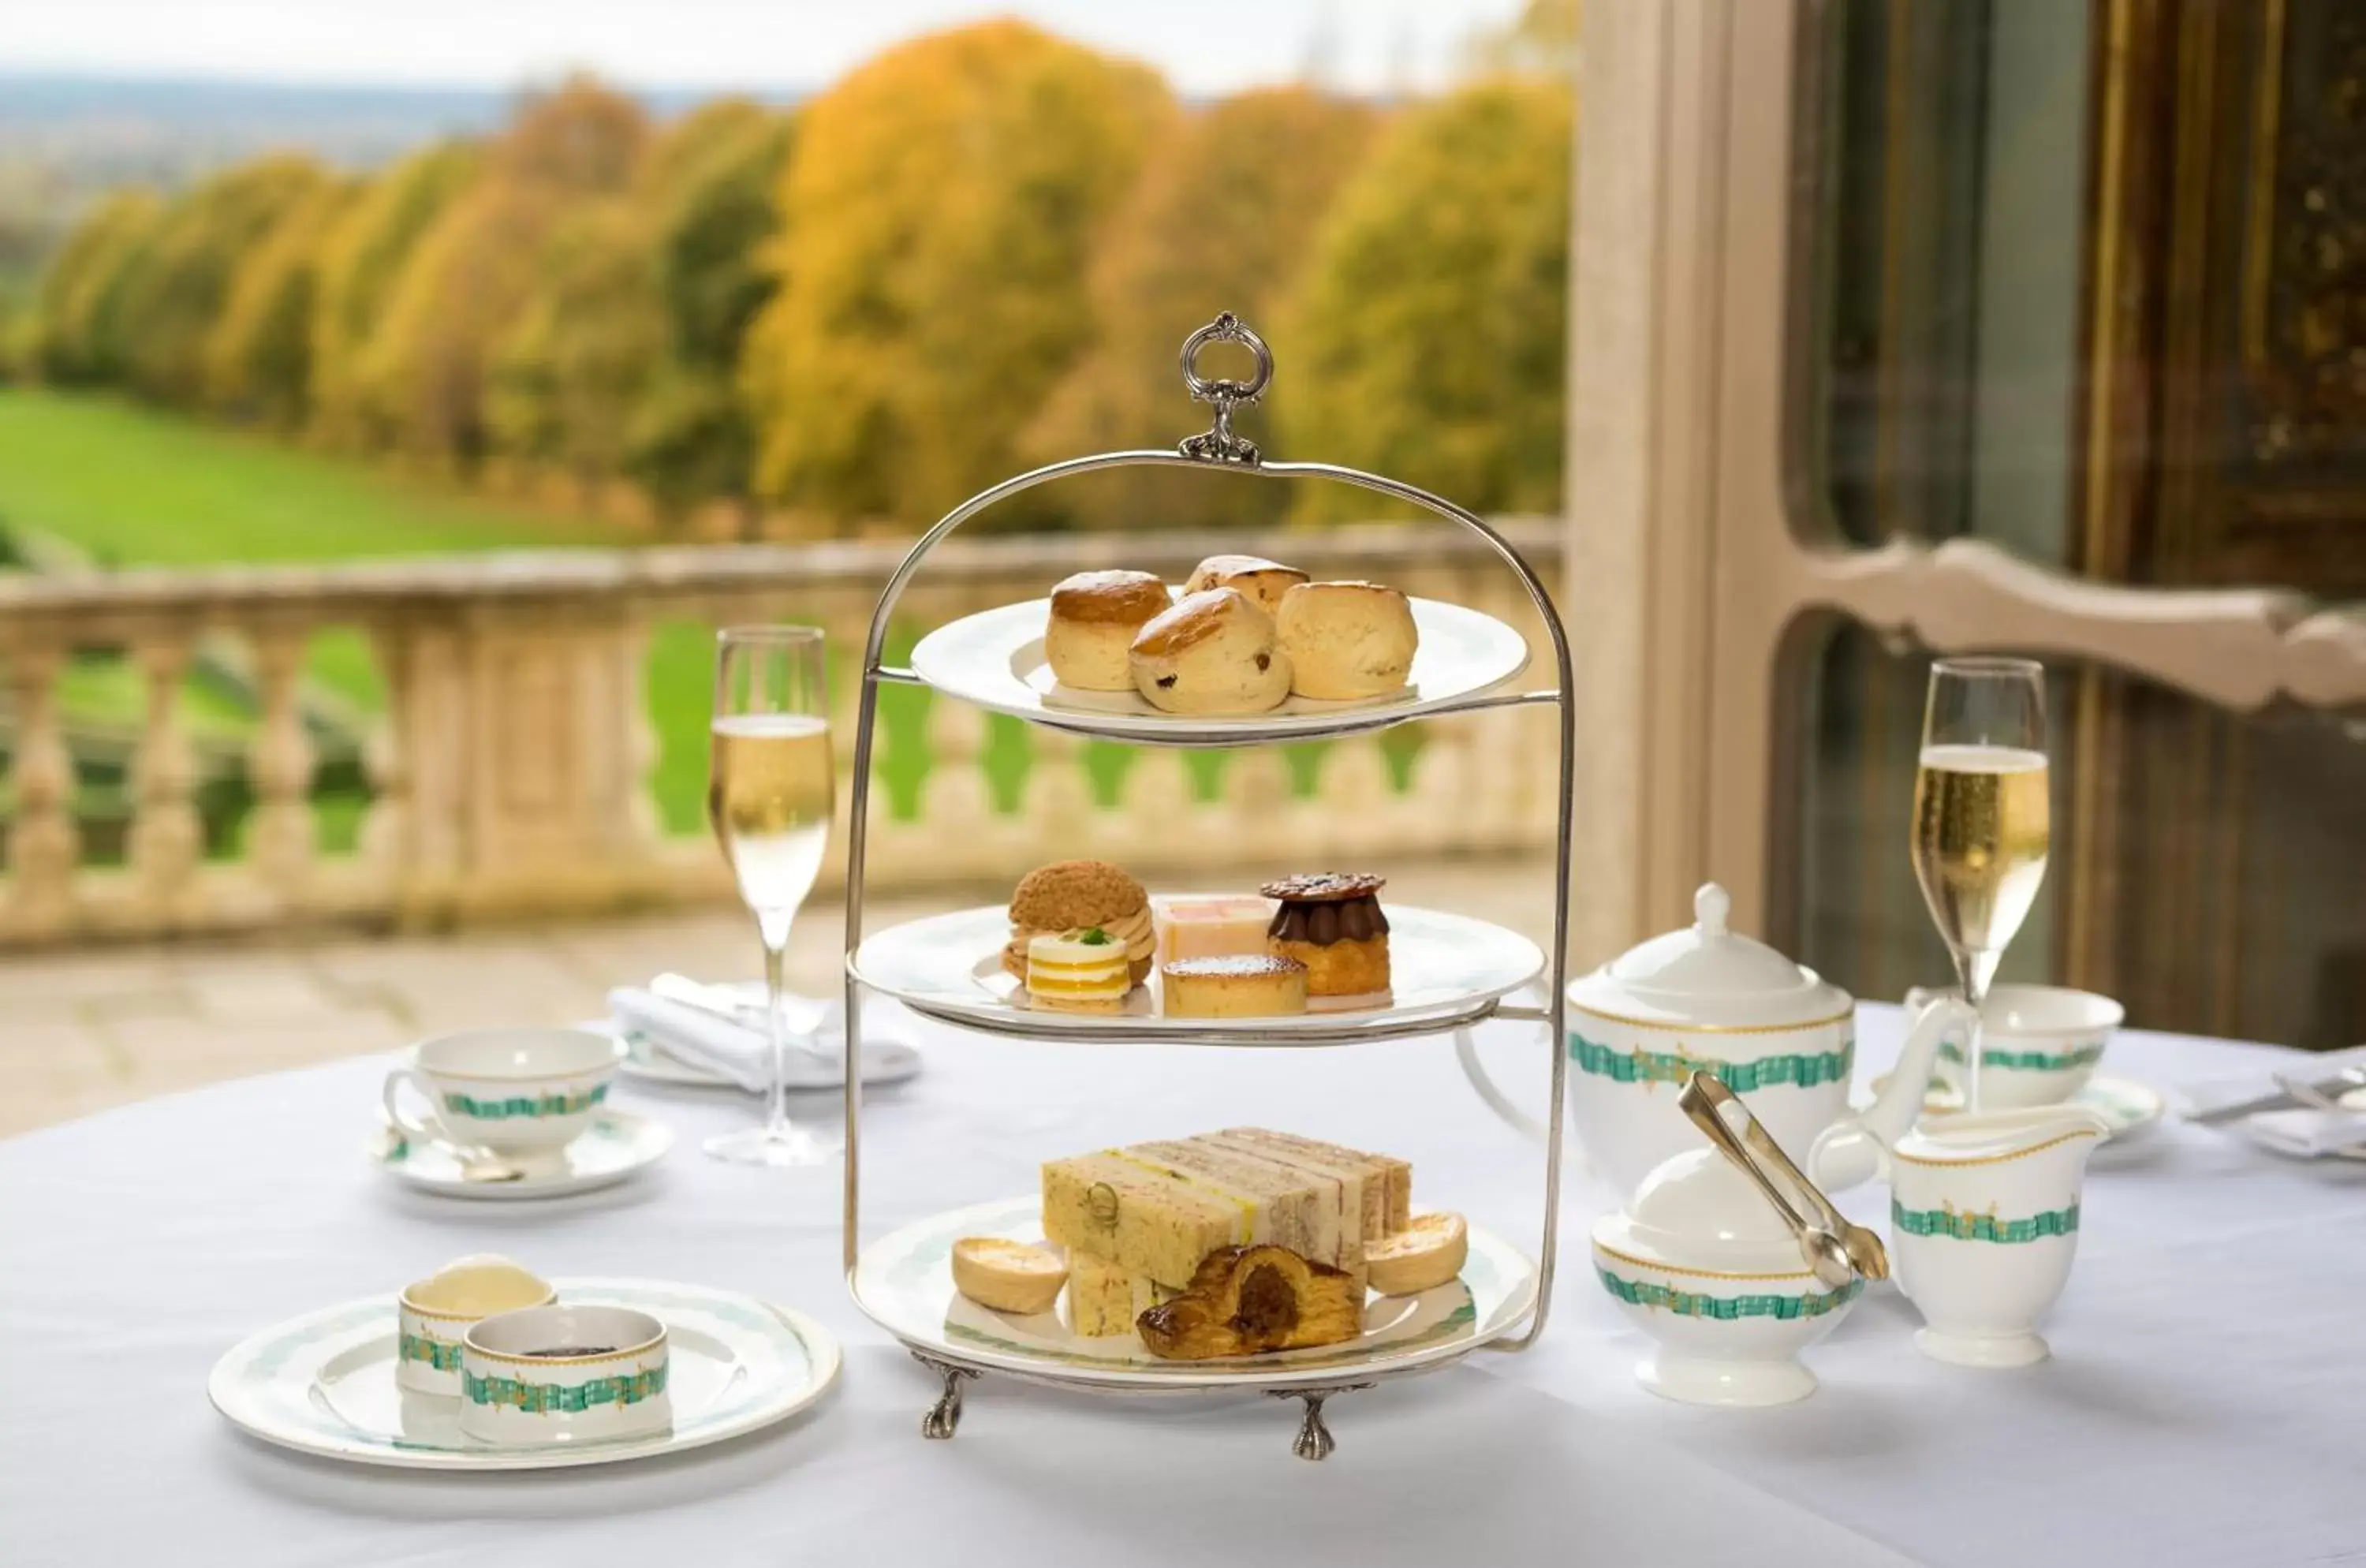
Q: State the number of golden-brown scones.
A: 4